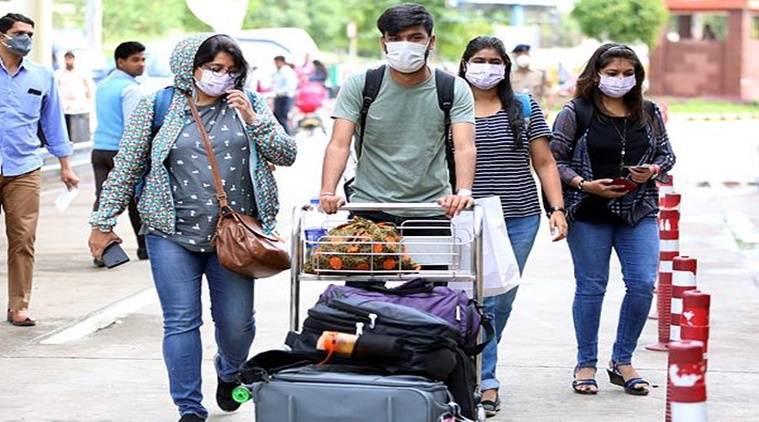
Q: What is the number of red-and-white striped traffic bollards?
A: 5